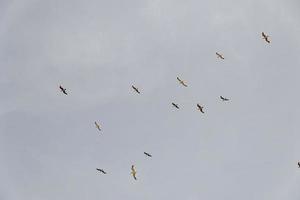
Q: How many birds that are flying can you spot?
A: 13